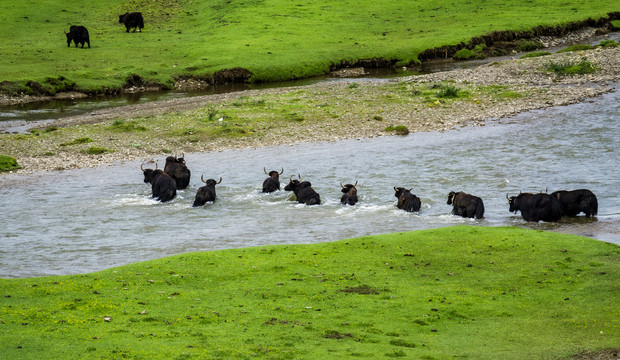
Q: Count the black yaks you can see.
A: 12